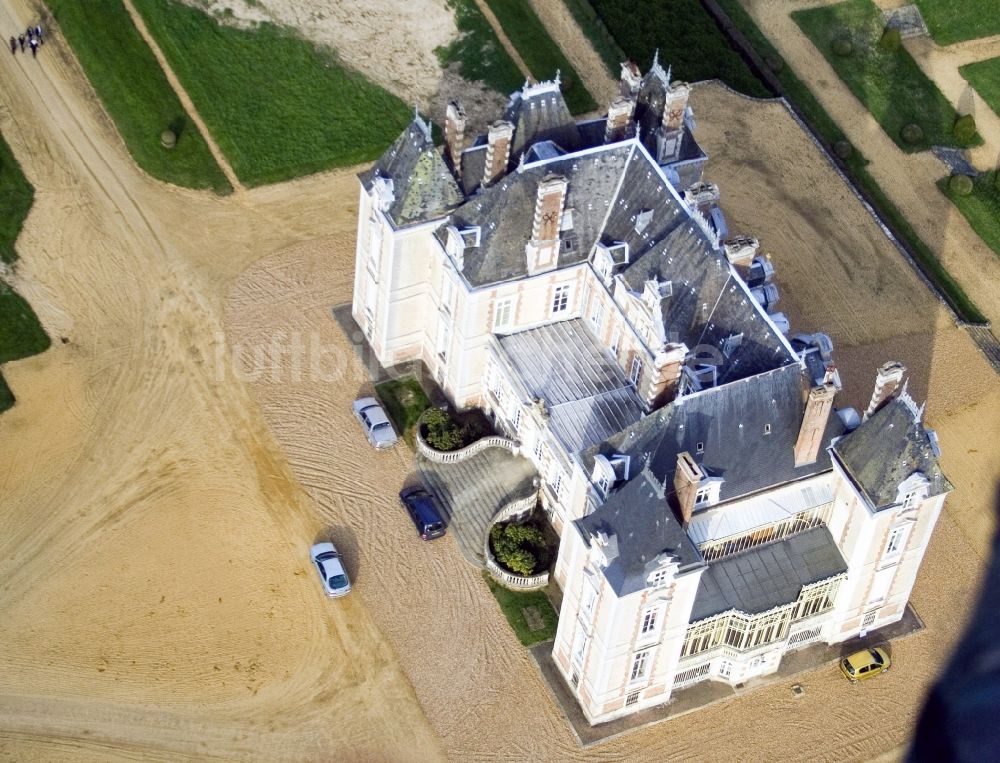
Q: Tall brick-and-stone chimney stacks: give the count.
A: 12